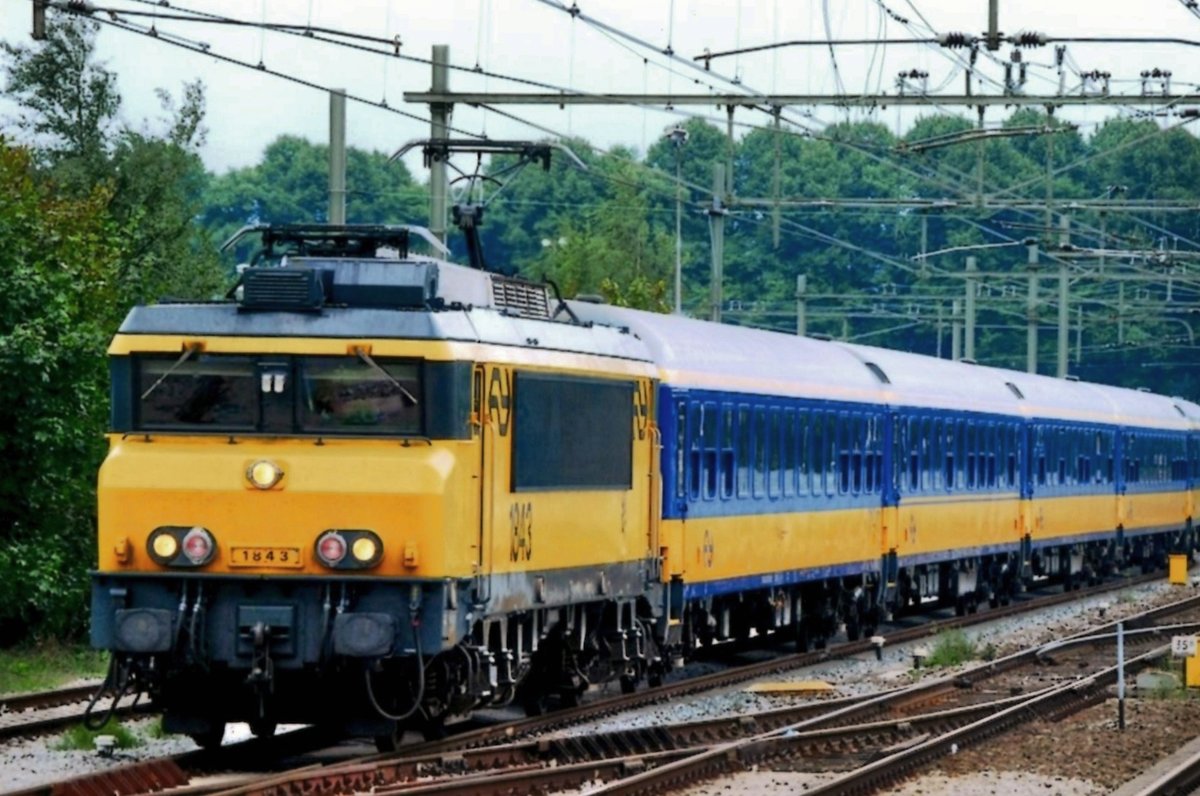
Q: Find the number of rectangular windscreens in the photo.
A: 2